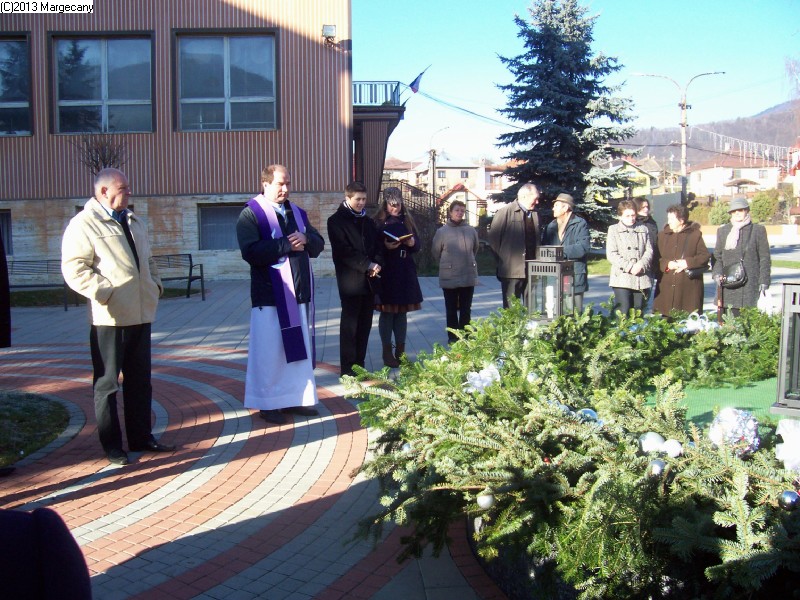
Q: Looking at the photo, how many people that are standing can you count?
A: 11